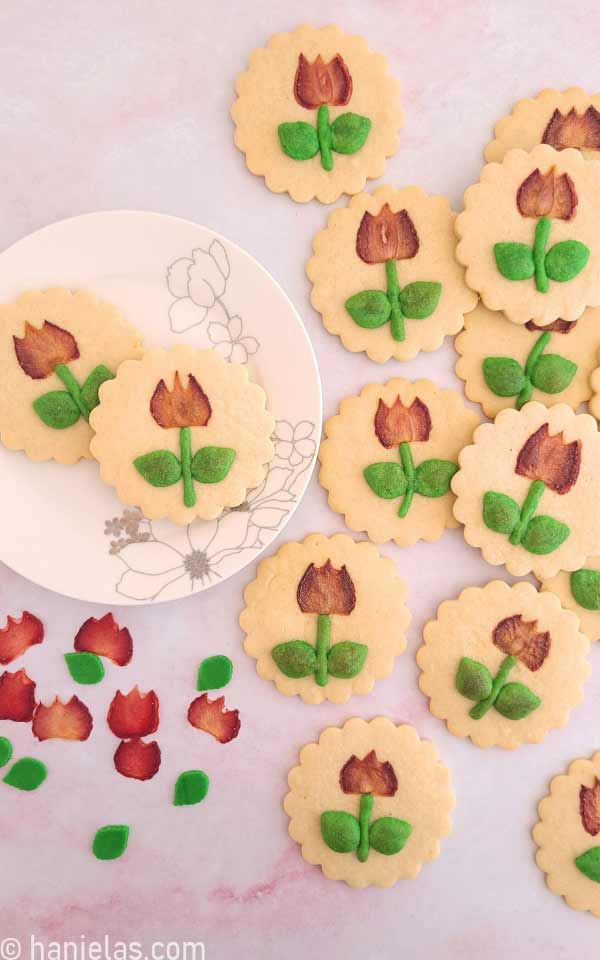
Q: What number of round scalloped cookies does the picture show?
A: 15